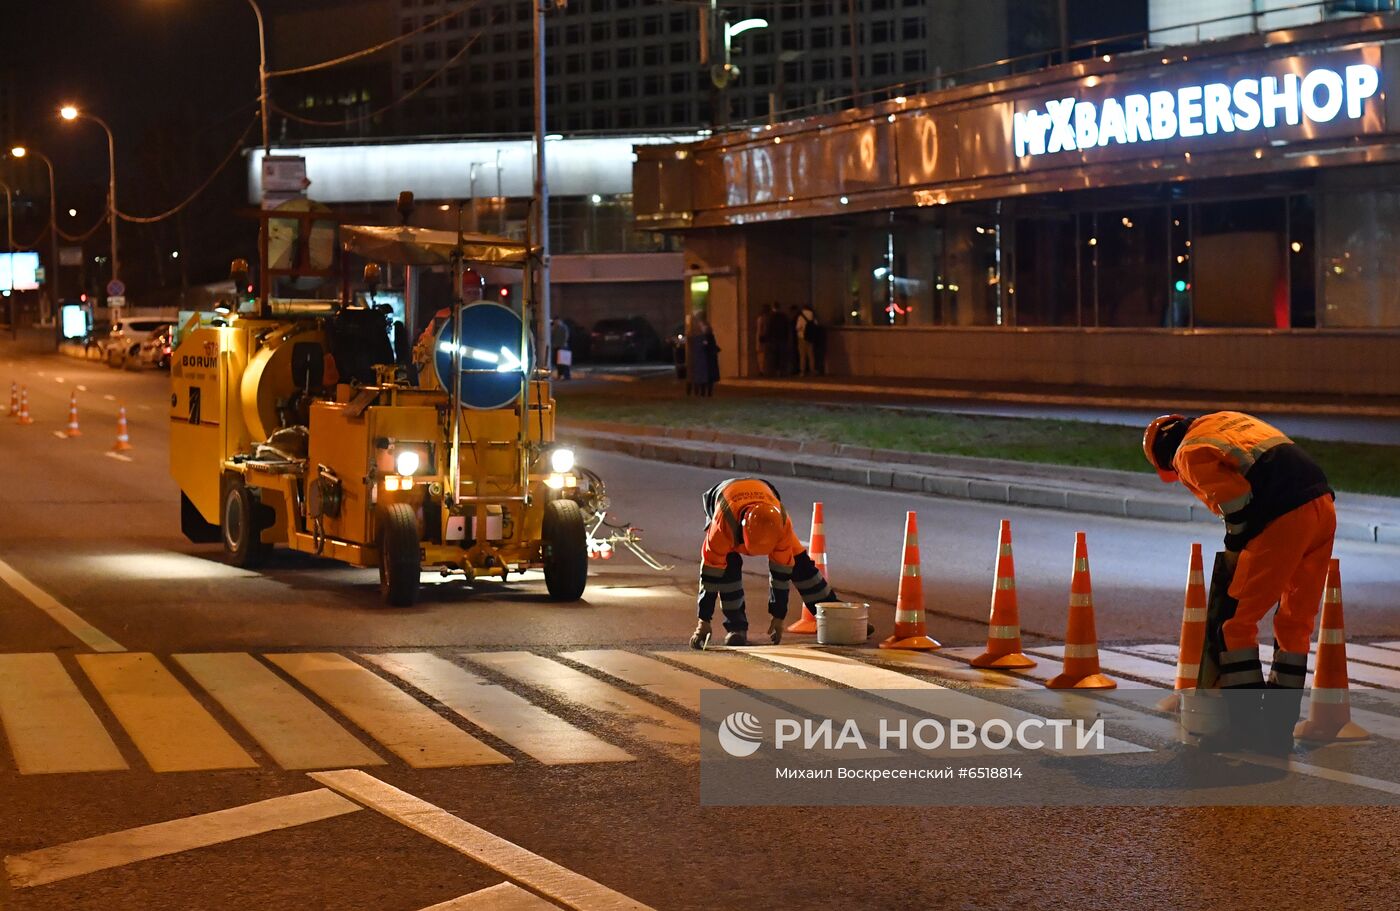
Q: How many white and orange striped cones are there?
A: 10